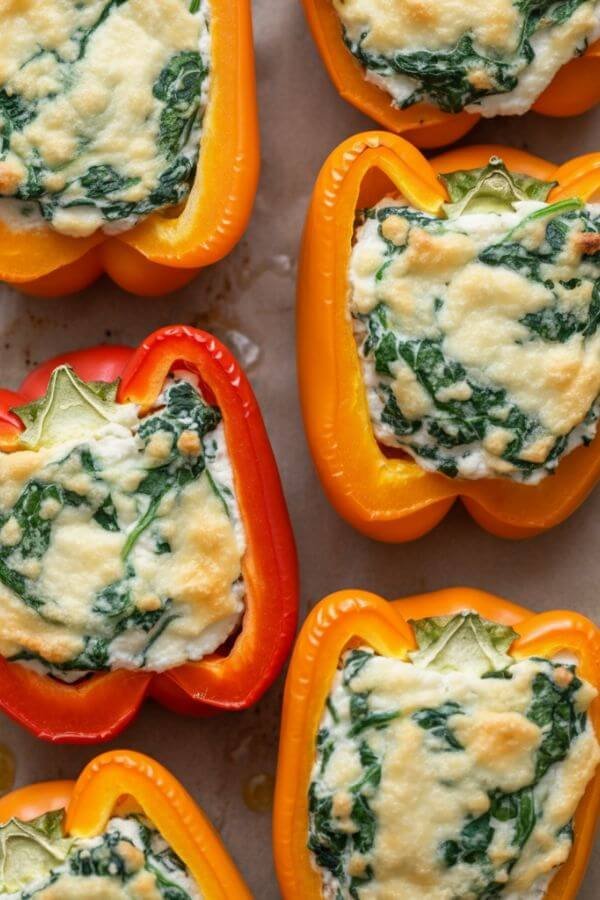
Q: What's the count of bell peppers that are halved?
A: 6